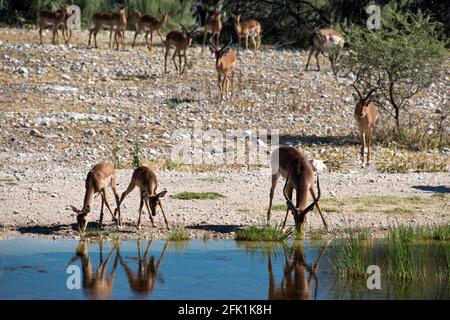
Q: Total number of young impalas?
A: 2